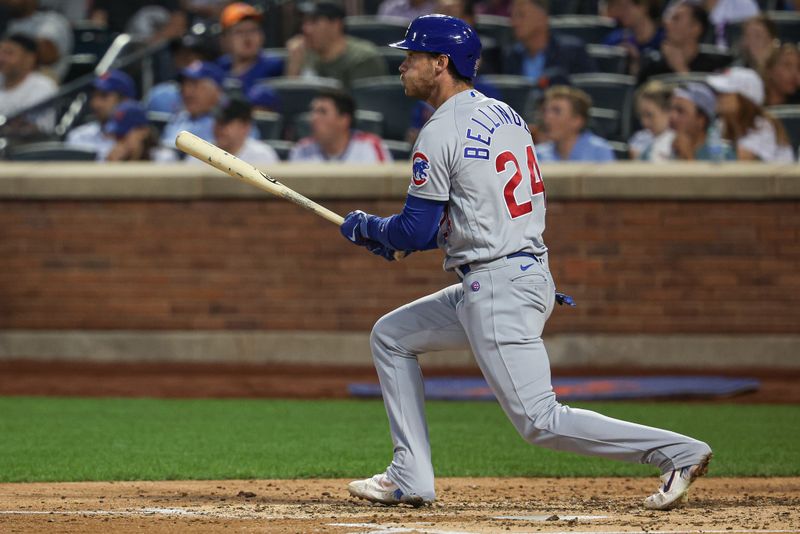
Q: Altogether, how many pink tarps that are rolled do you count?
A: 0